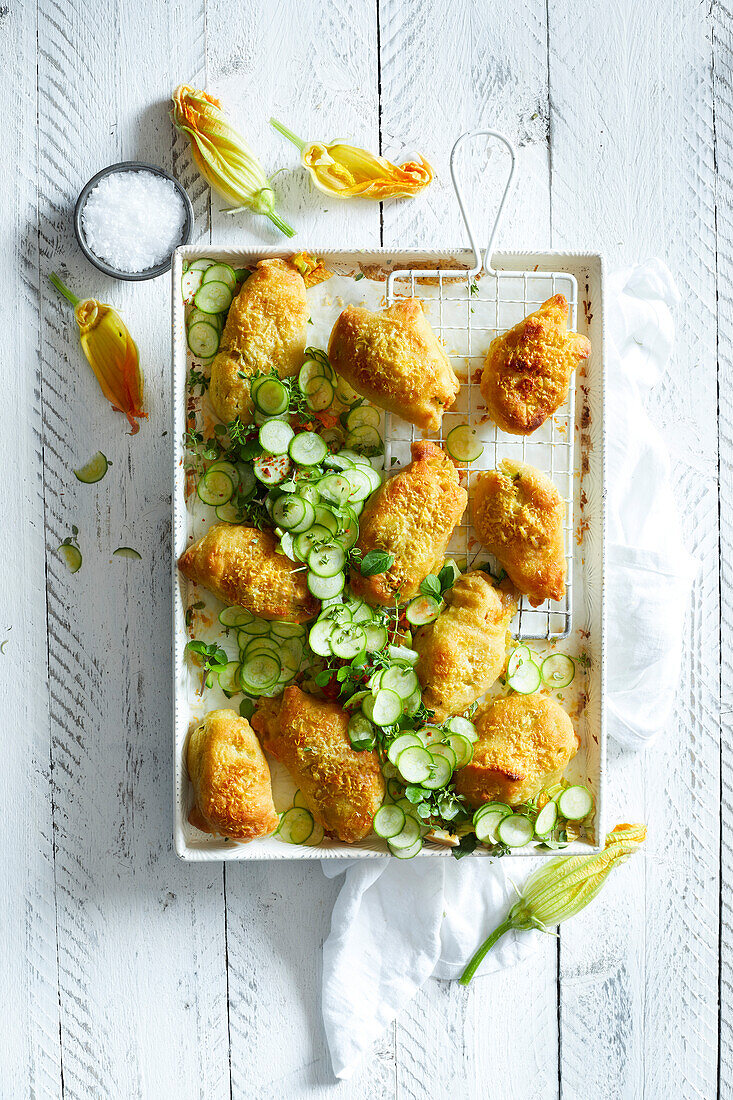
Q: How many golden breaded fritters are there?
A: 10